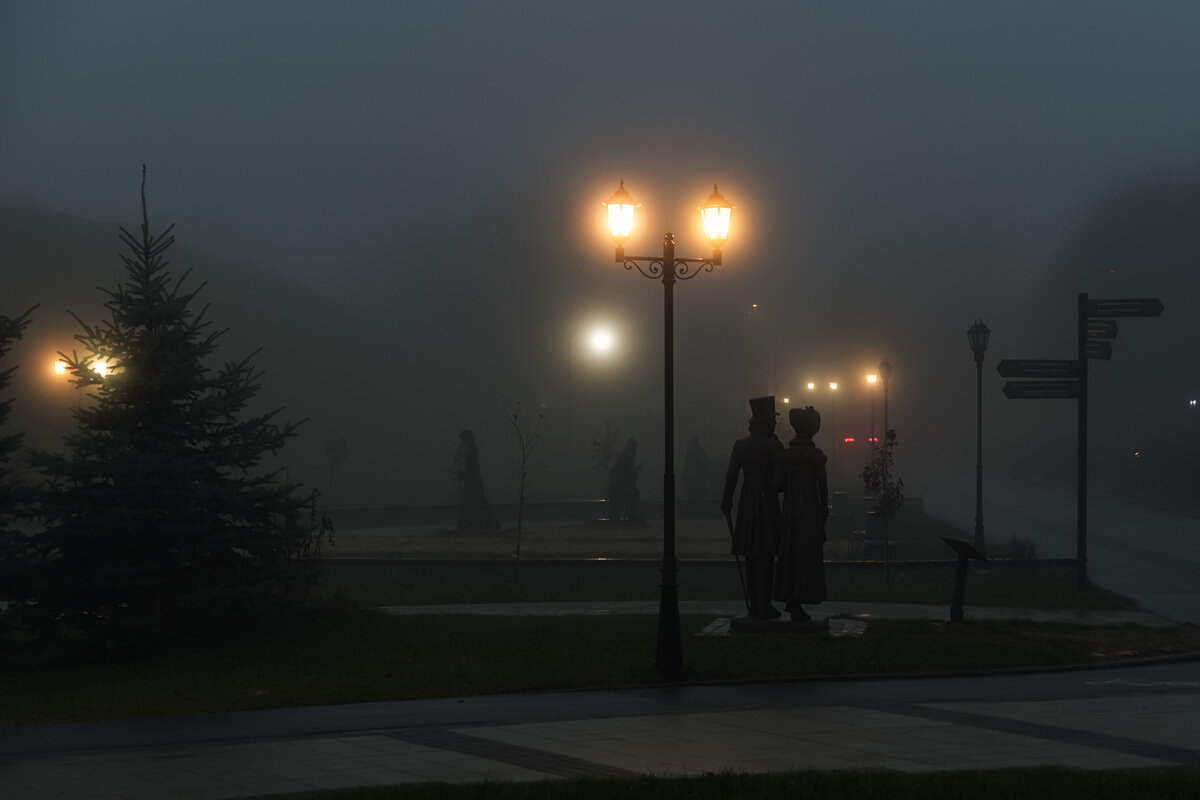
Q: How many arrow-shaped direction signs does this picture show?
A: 5